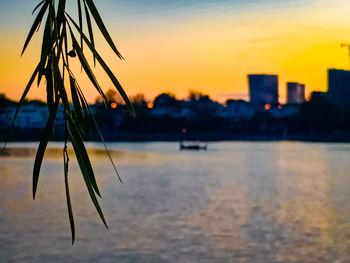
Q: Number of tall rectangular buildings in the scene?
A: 3